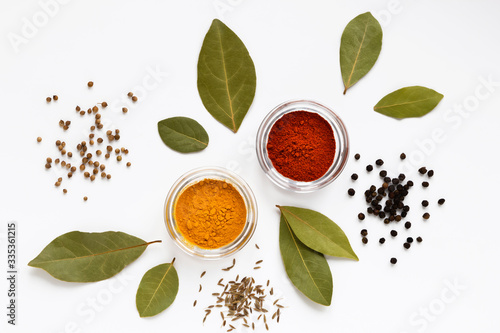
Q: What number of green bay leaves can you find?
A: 8